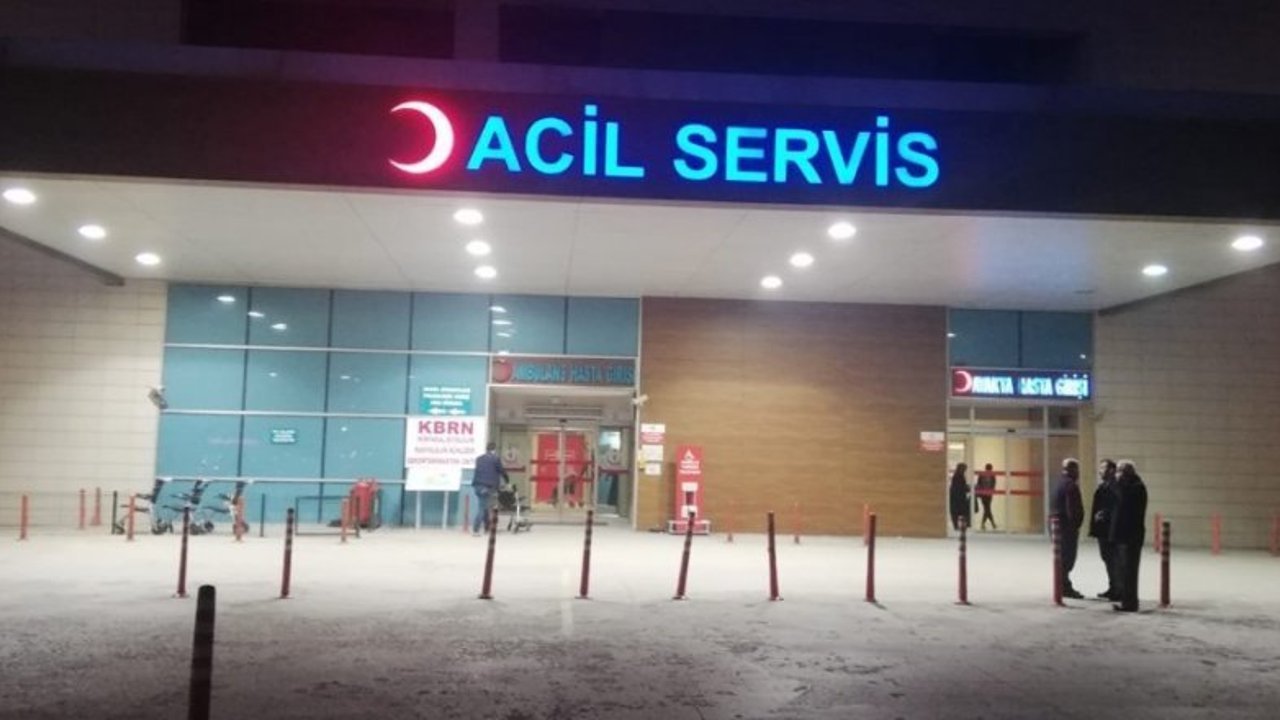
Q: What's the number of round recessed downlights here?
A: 11